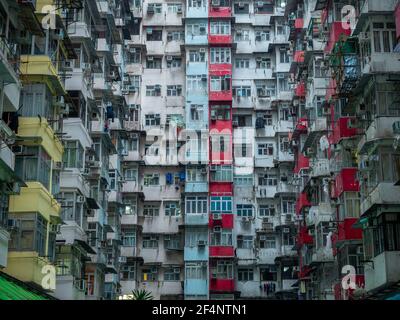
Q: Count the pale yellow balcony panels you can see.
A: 5